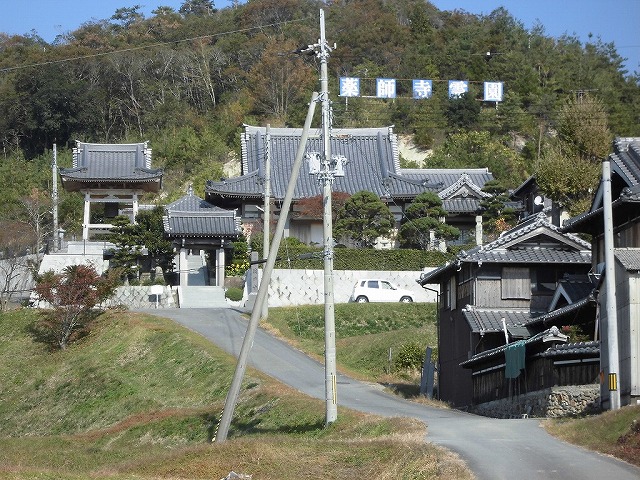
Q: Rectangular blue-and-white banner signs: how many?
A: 5